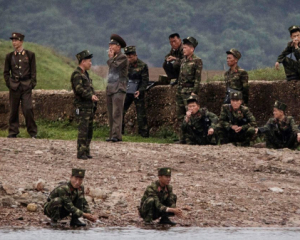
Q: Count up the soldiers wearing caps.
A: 12